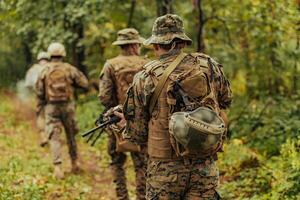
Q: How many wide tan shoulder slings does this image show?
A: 1